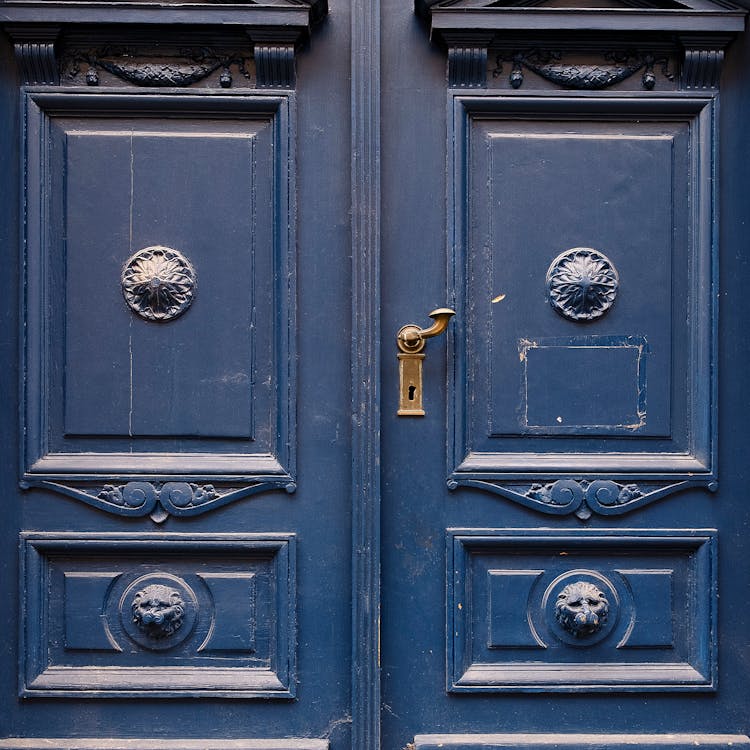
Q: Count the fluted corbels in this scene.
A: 4